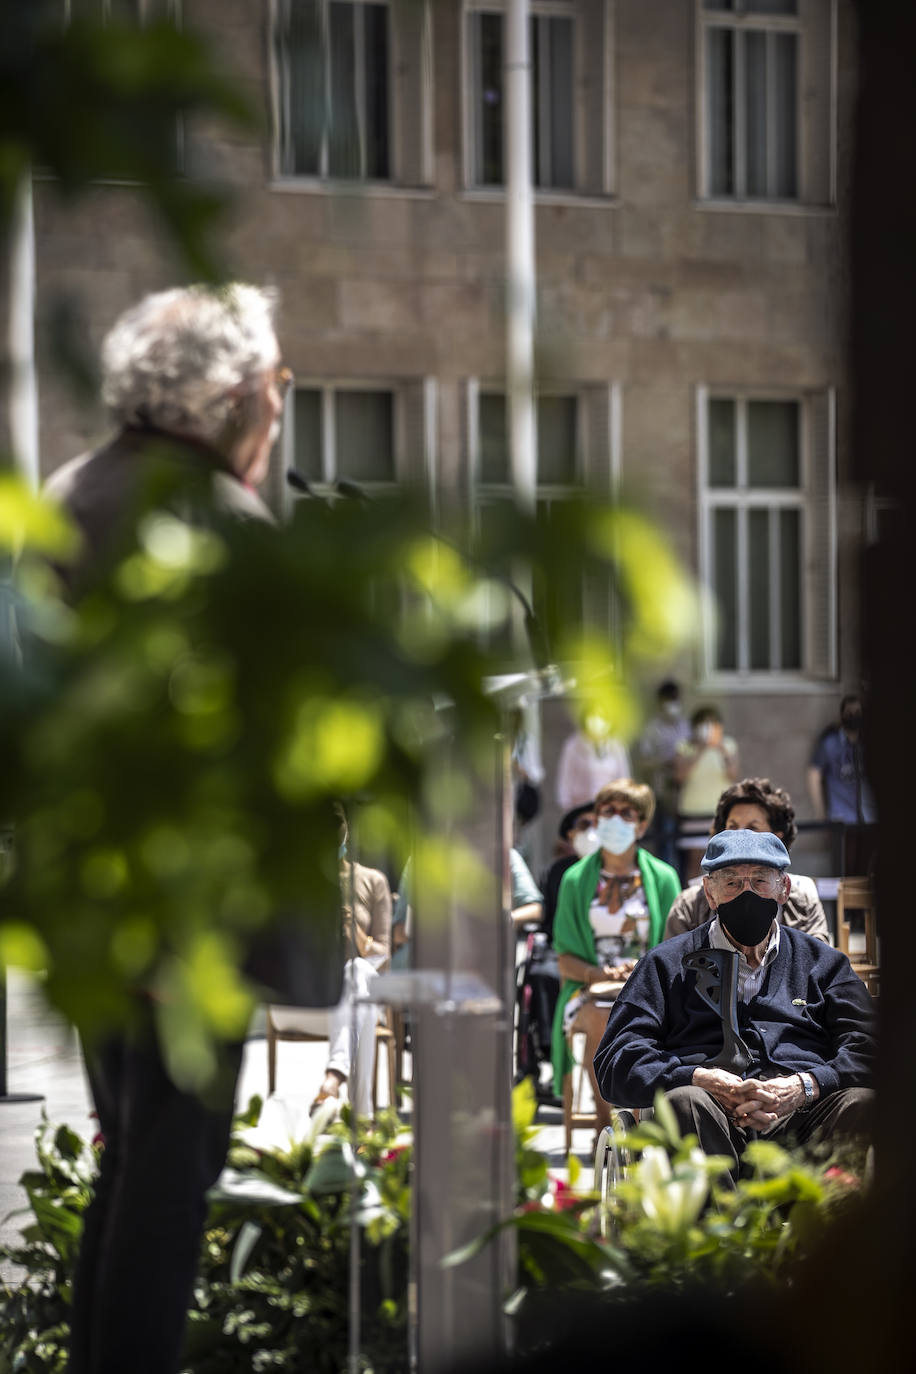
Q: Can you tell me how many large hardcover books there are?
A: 0